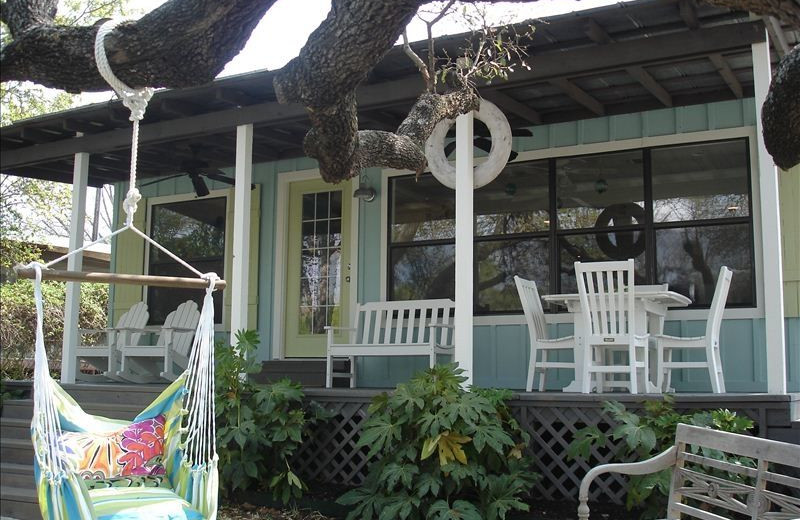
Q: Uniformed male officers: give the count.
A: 0